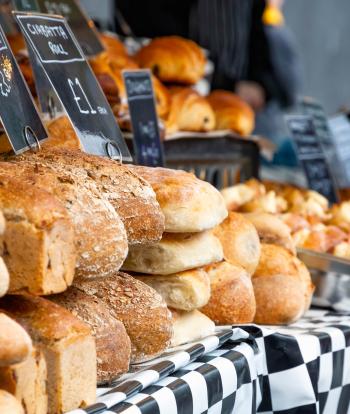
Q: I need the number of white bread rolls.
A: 4